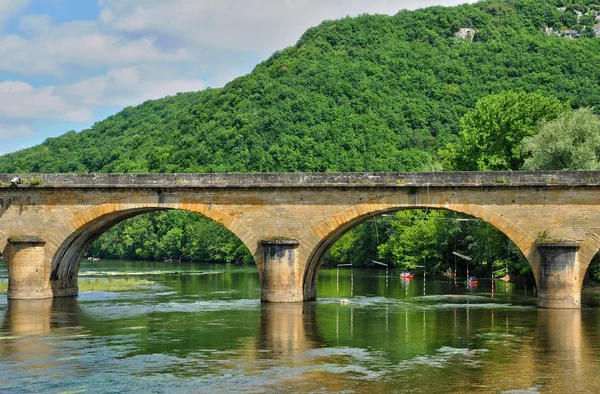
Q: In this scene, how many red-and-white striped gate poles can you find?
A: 4